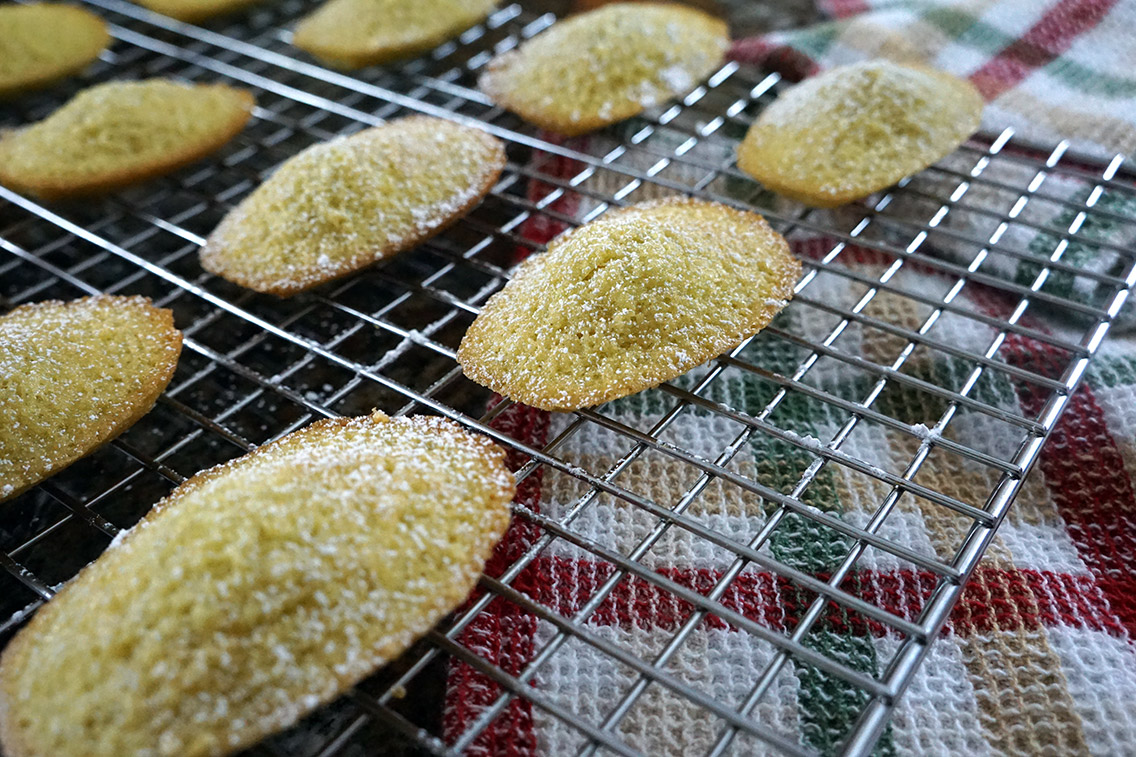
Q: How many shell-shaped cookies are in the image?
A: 10